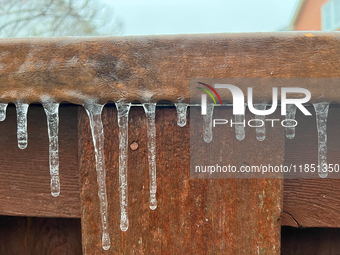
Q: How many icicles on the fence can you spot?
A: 12